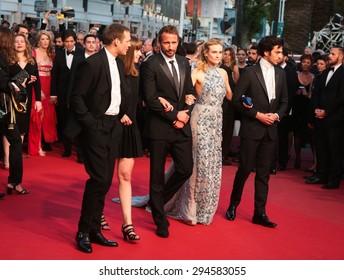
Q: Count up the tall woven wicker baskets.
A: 0